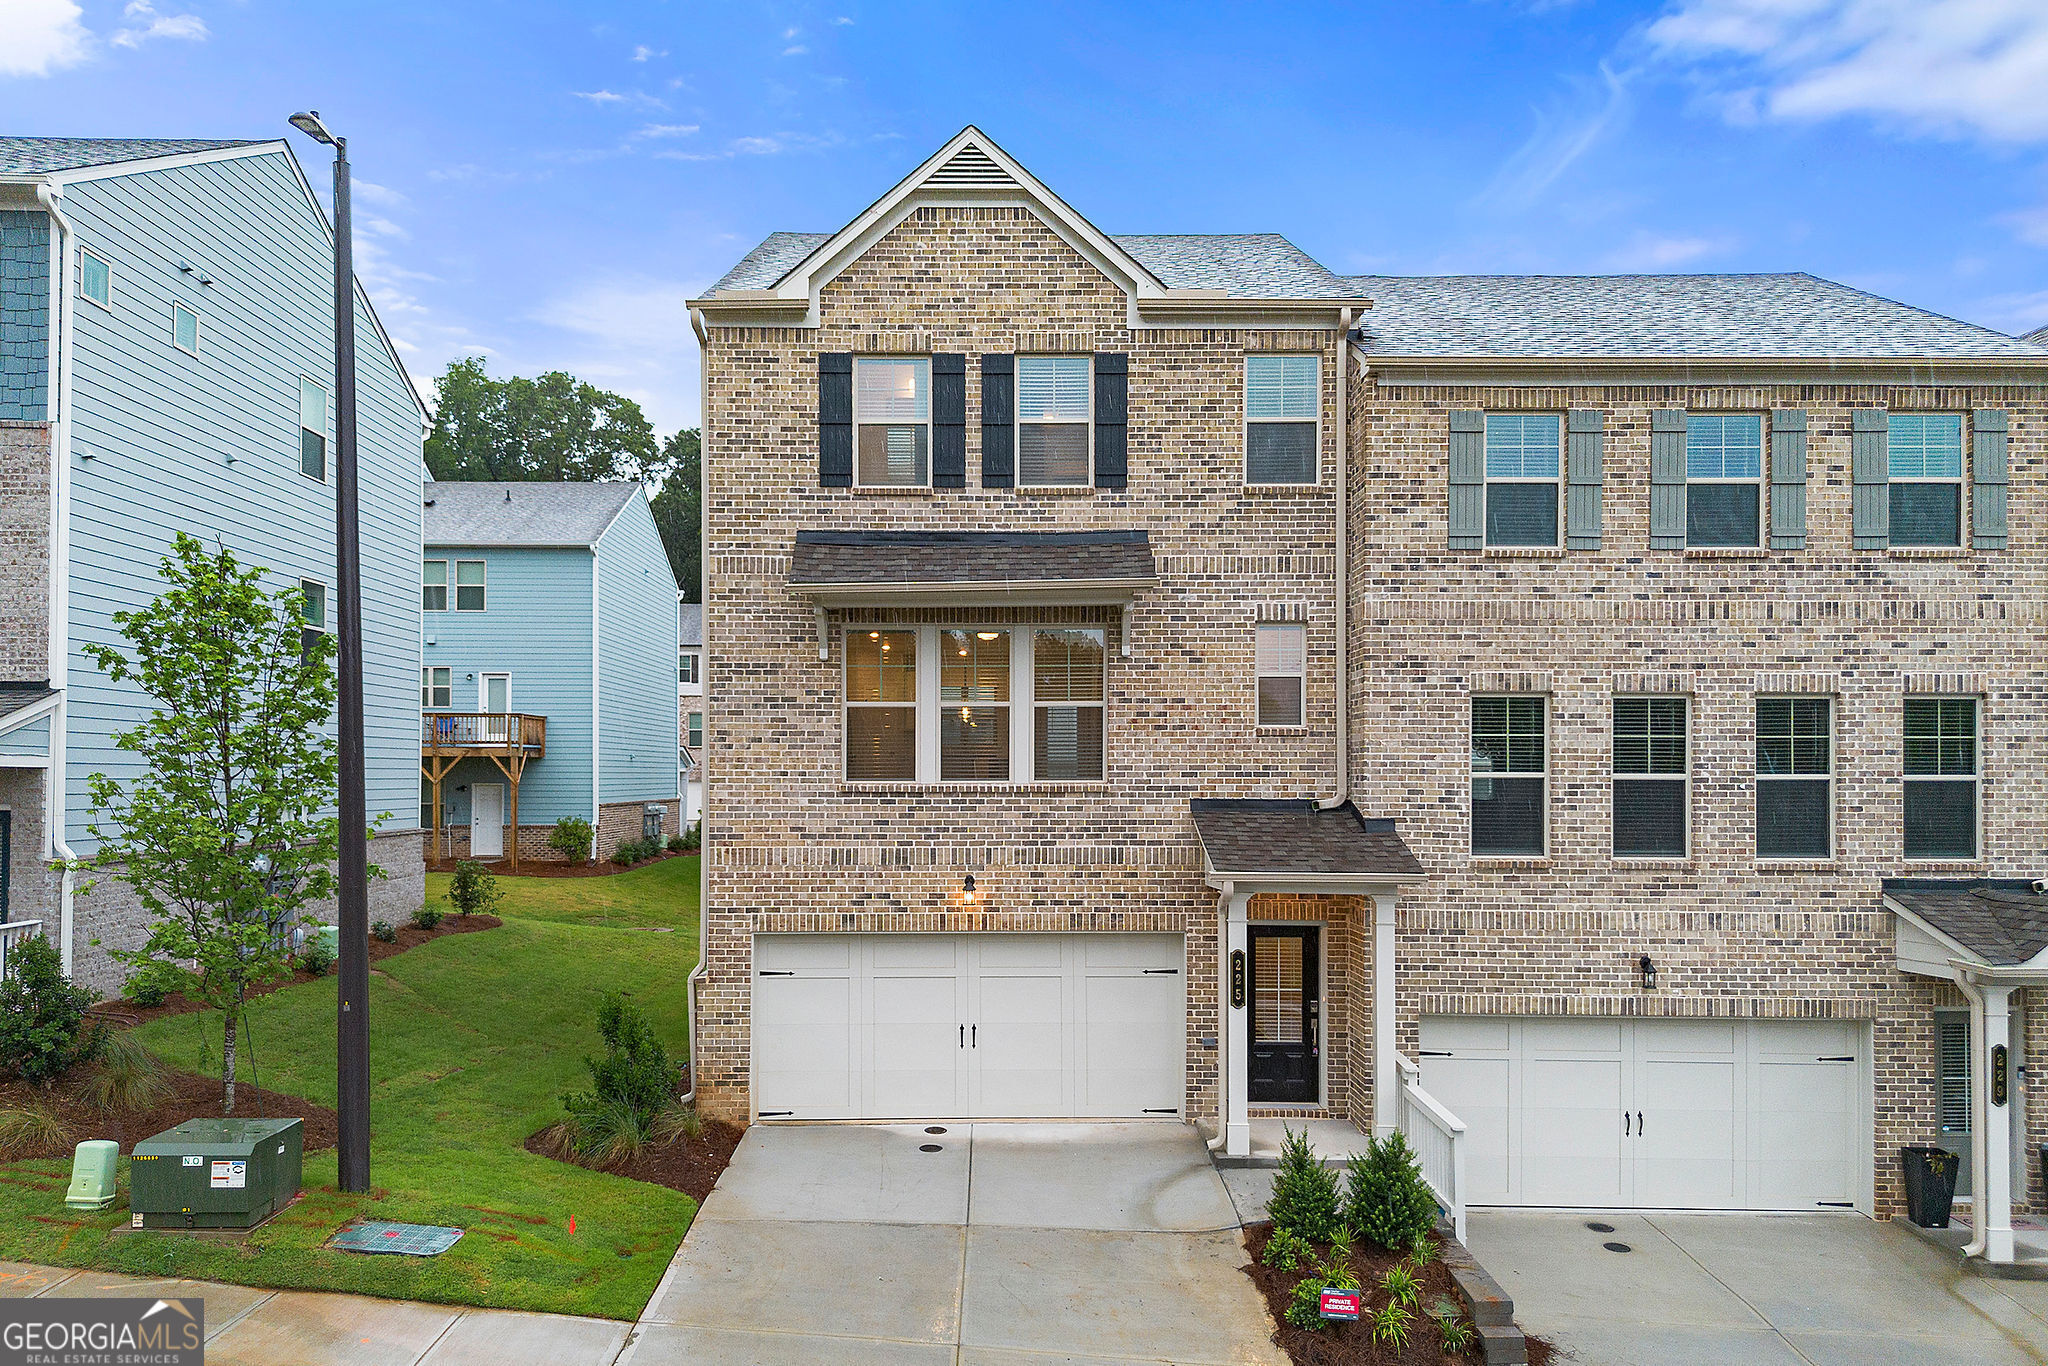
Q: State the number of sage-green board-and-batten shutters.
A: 6